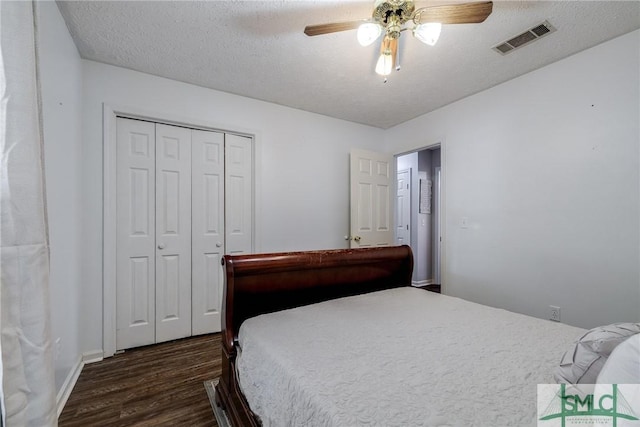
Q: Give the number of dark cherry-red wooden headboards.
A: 1